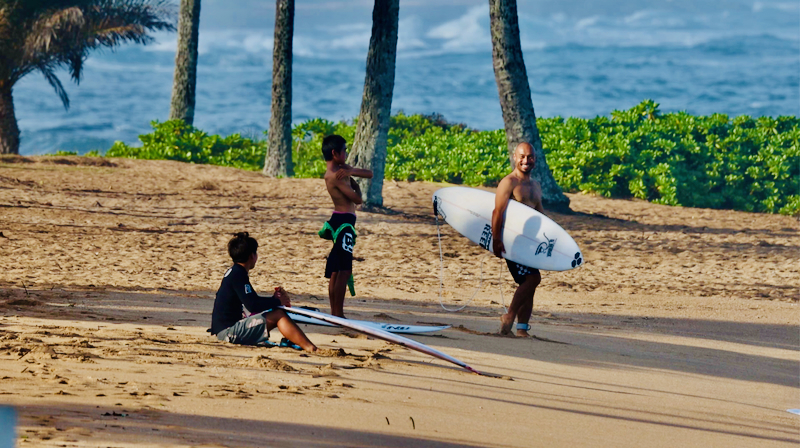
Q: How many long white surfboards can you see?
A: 3